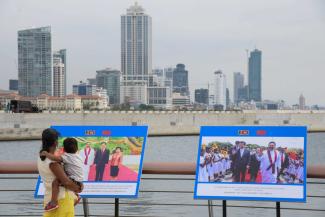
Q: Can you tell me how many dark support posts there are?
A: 3